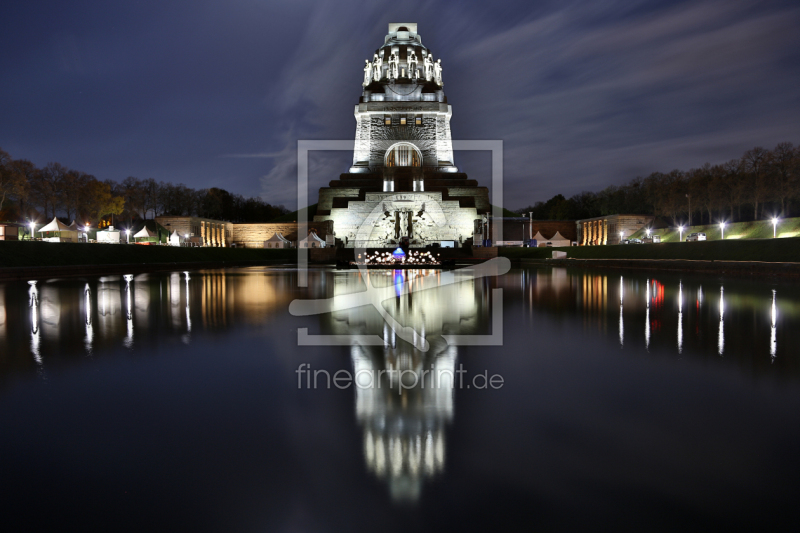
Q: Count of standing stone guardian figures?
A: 6